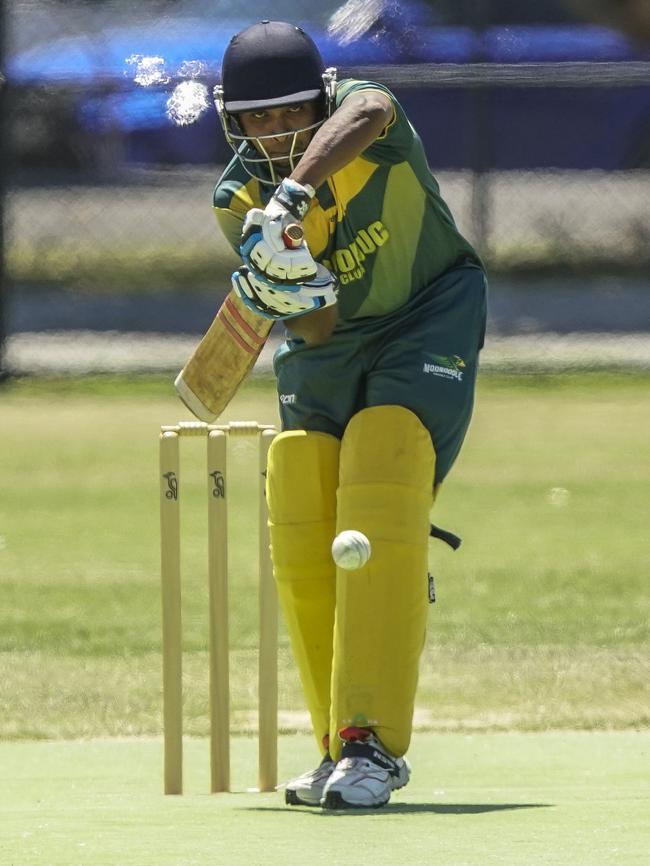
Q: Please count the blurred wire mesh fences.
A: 1